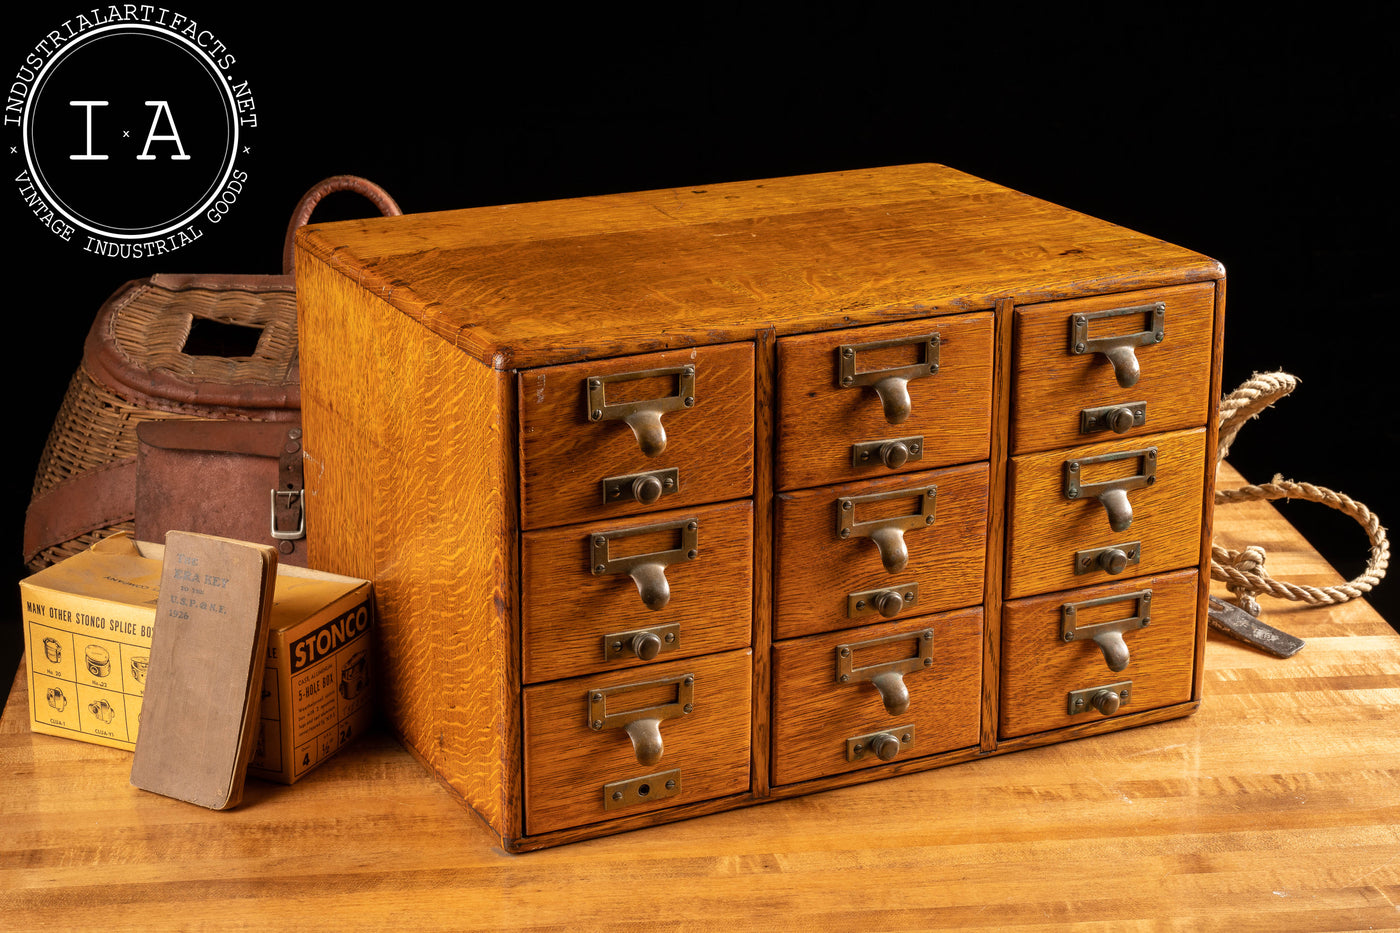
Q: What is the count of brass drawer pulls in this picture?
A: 9